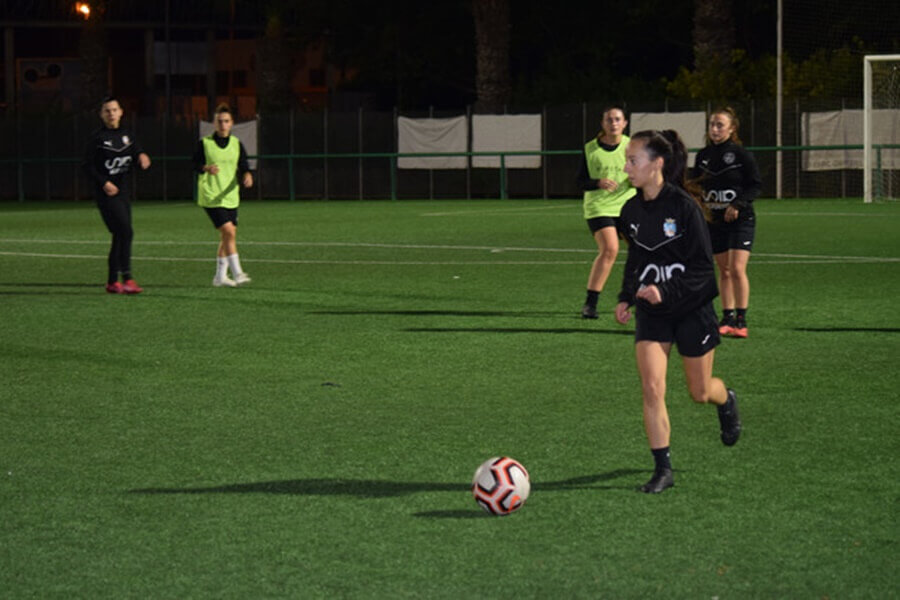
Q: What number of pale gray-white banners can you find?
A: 5